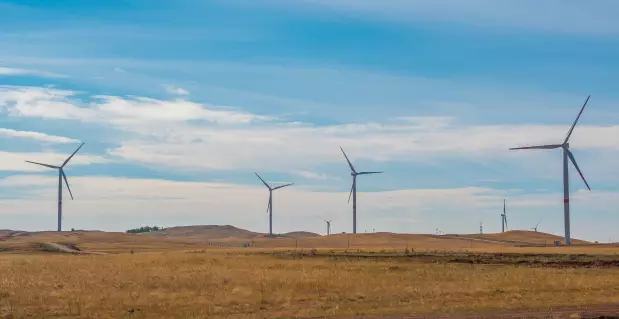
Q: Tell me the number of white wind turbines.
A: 7